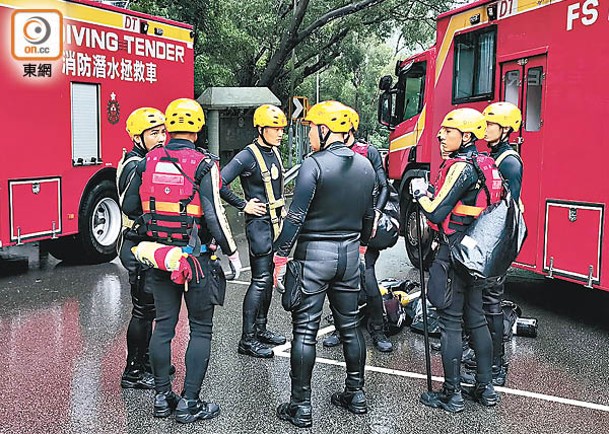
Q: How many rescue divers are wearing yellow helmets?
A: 7